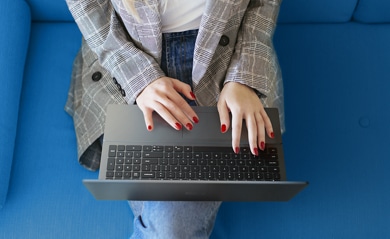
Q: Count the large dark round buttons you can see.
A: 2